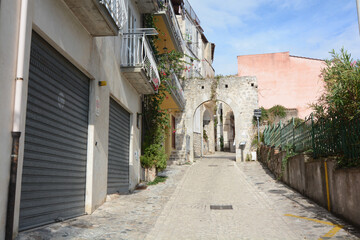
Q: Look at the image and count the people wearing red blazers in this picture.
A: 0